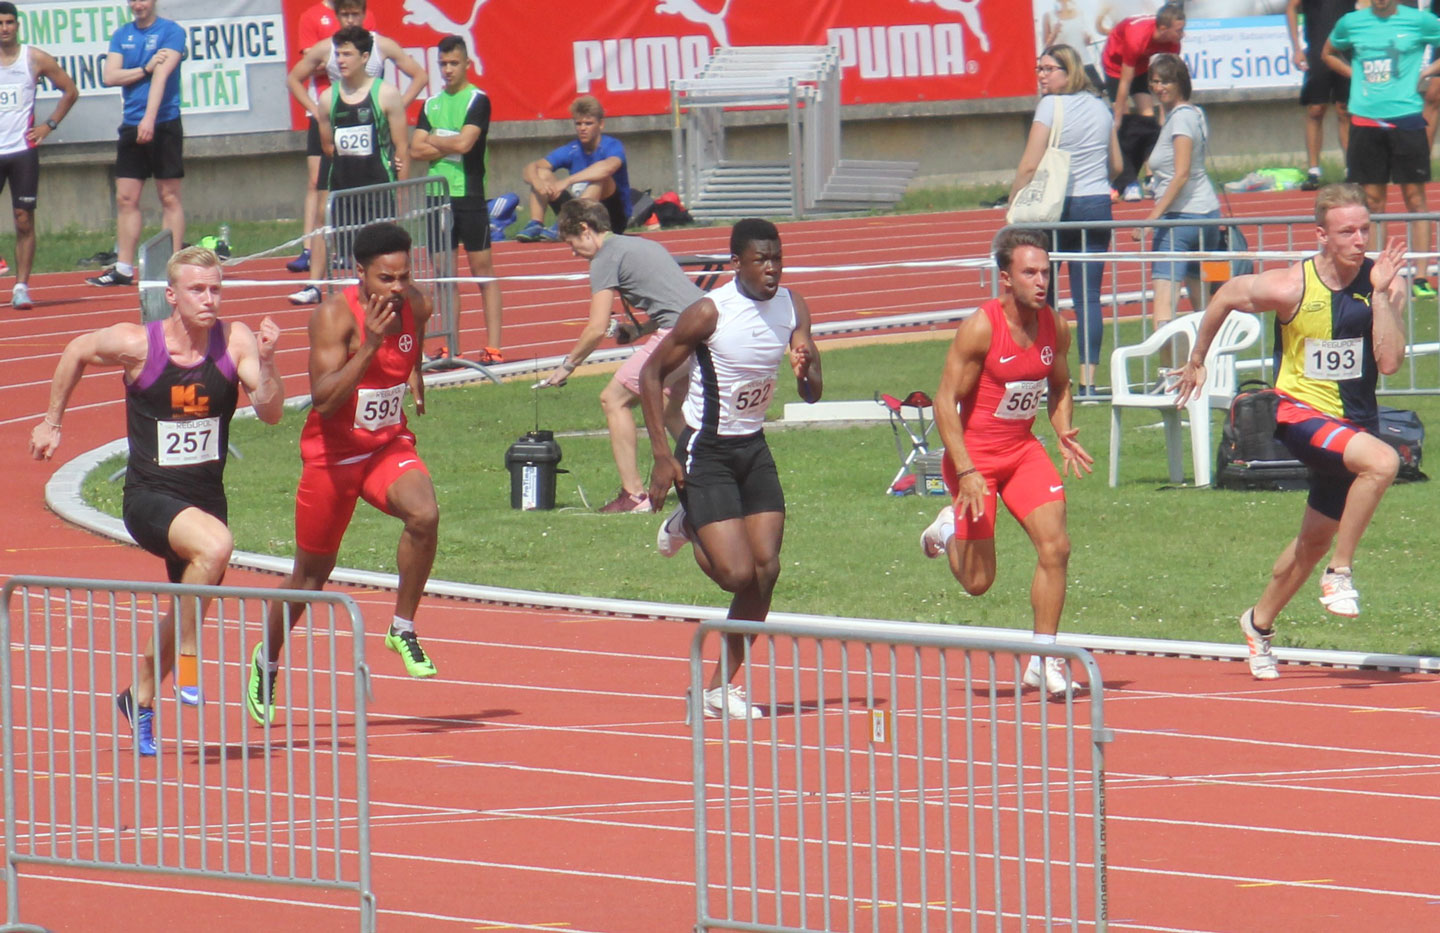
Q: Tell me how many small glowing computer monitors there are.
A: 0